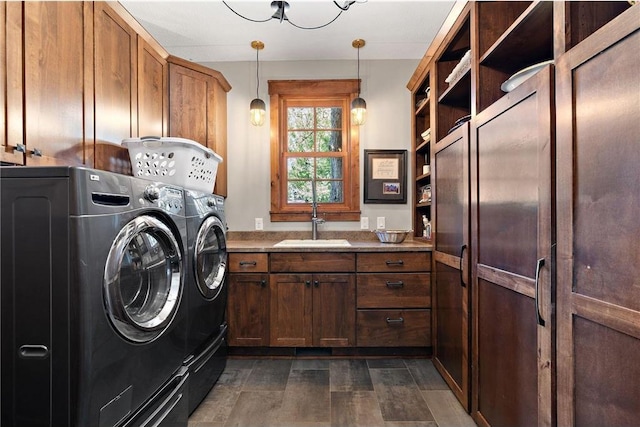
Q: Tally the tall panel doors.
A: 3